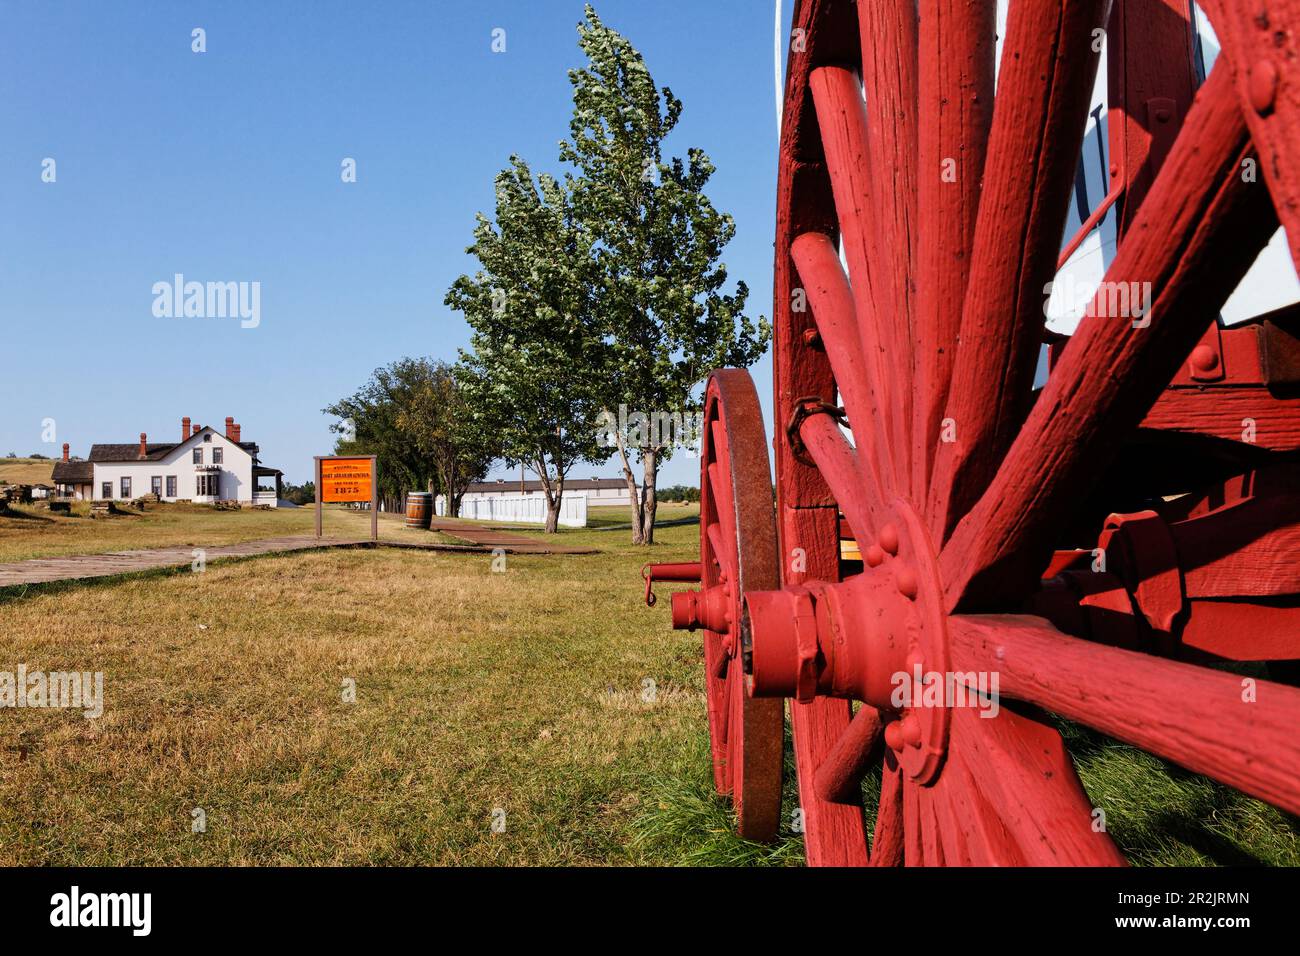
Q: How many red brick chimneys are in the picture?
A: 6